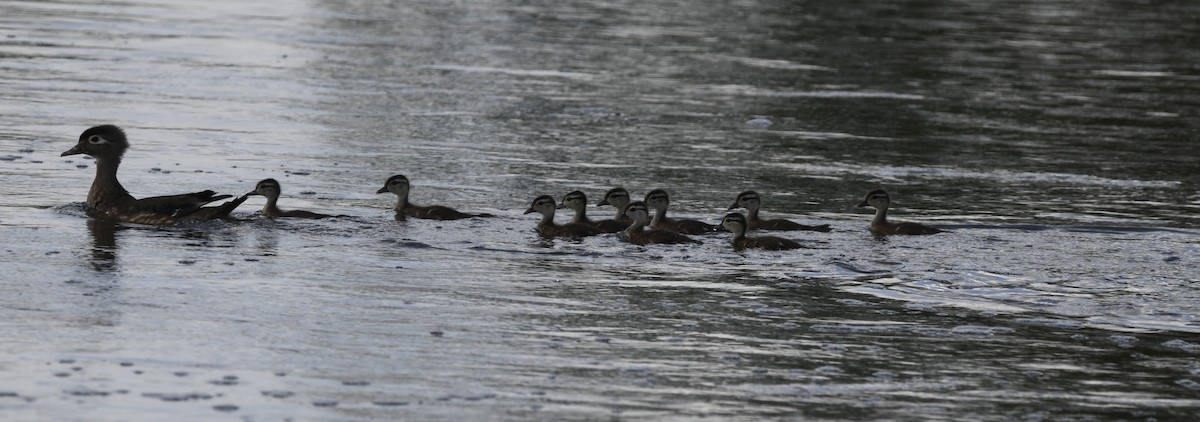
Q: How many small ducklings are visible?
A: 10